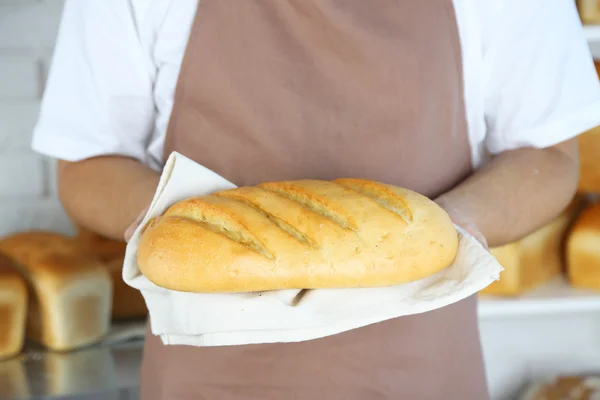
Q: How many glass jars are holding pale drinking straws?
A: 0